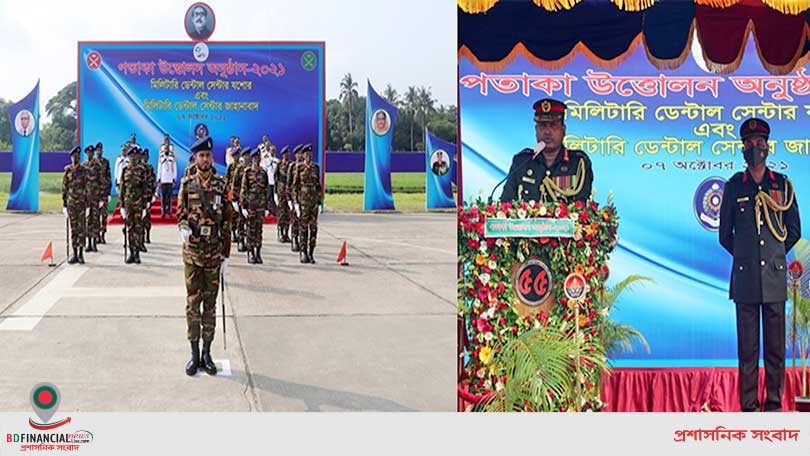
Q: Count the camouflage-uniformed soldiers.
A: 14